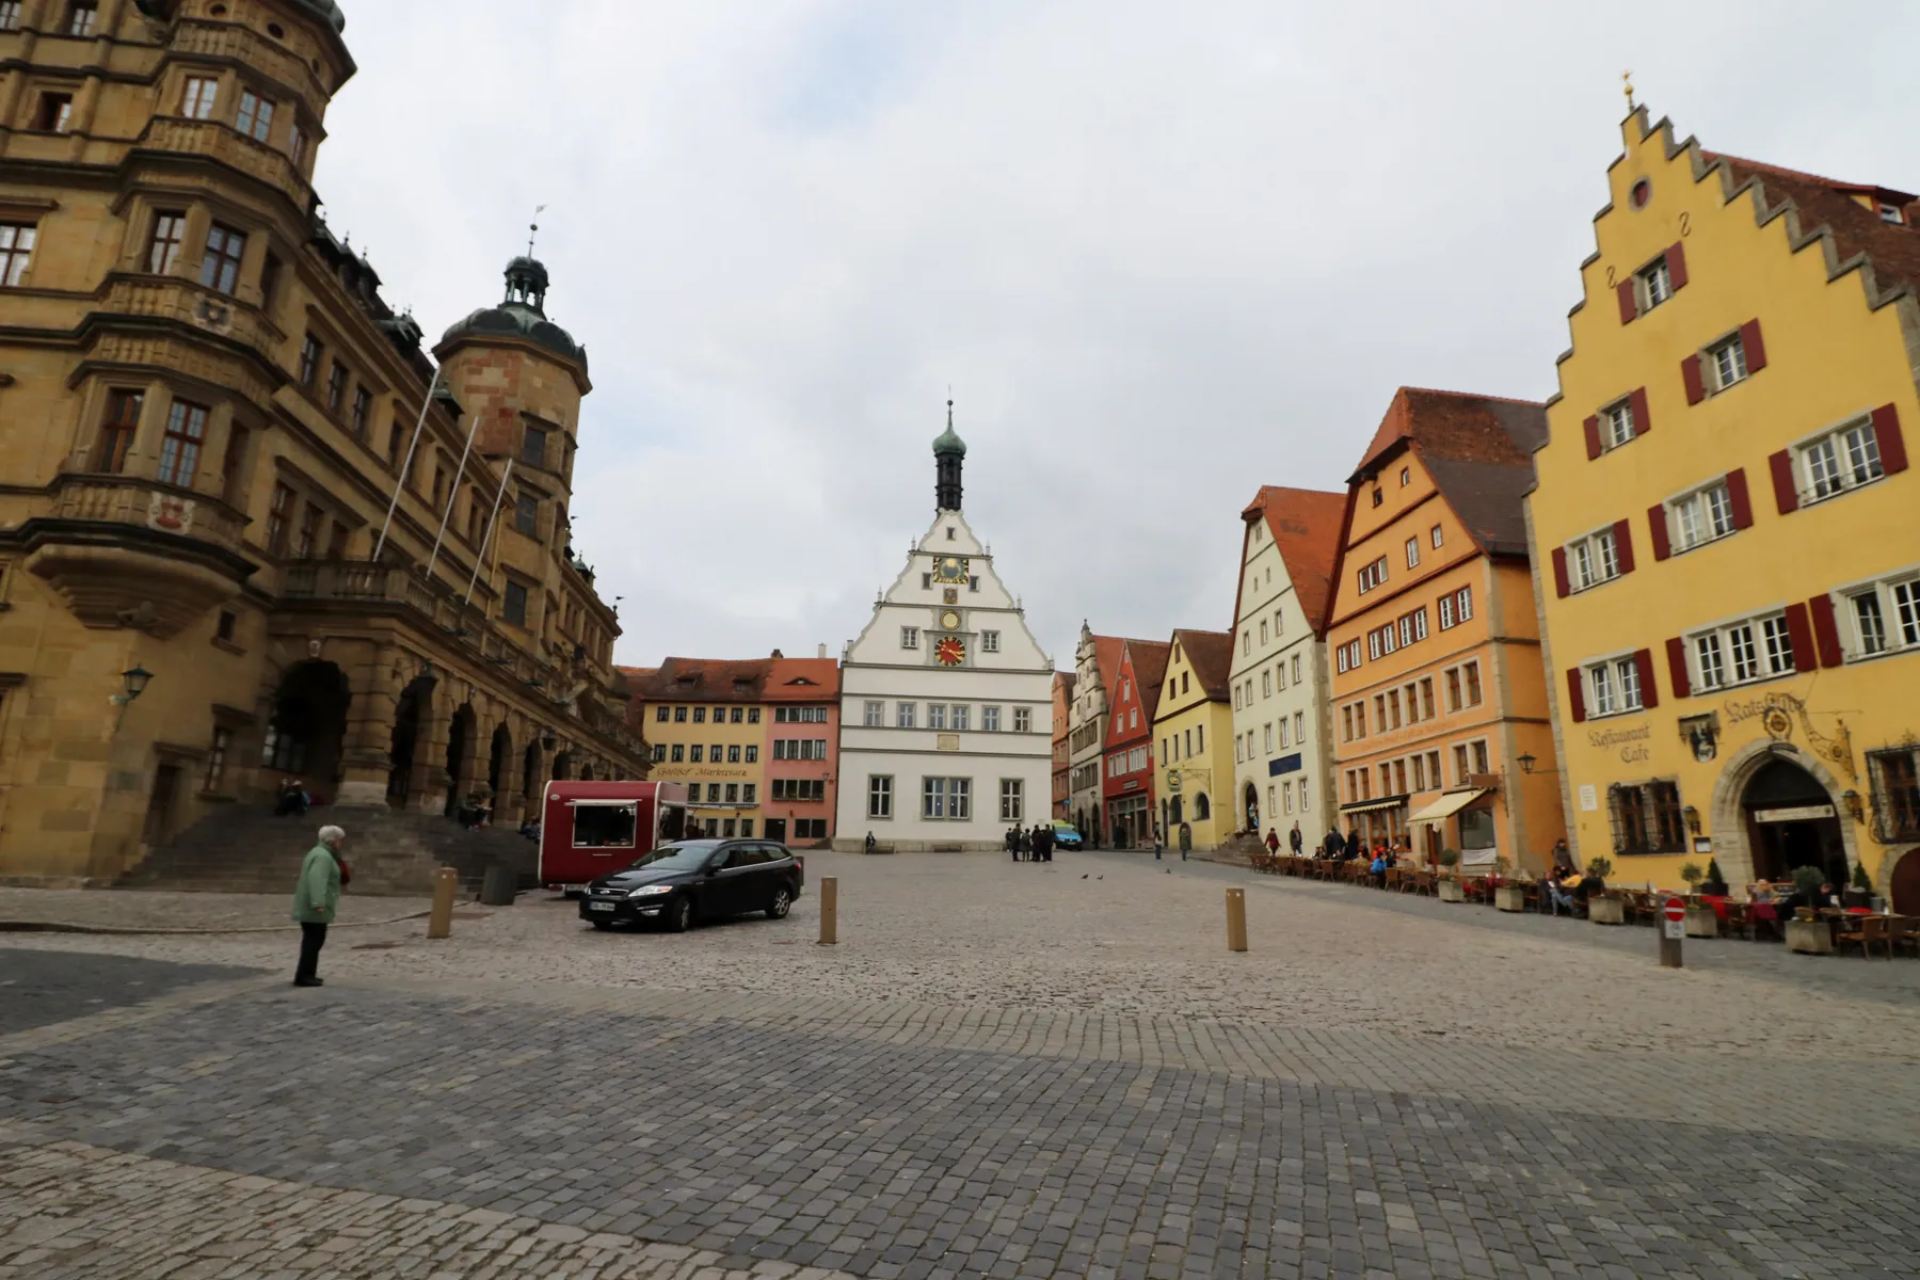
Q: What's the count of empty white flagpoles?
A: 3